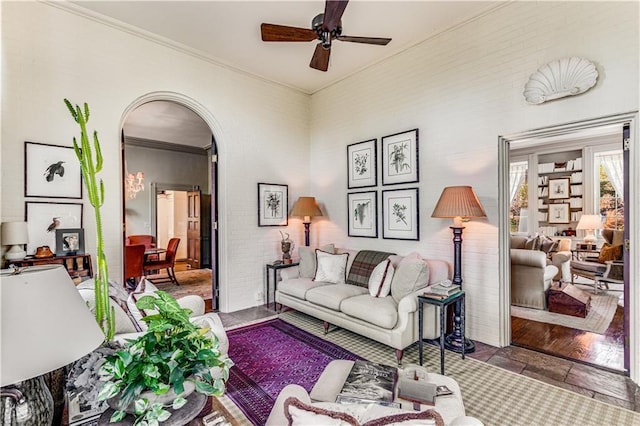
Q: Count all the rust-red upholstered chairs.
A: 3